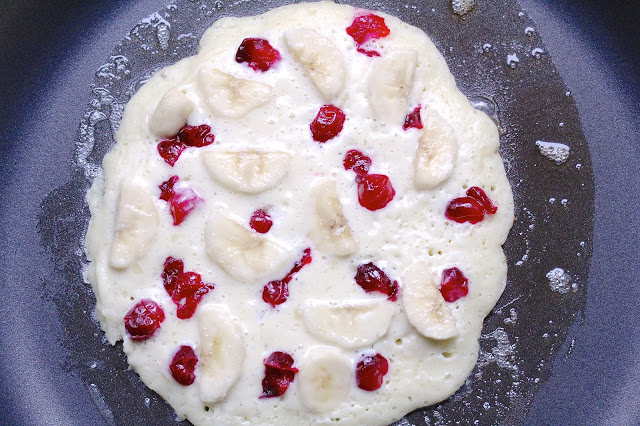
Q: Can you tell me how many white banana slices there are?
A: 13